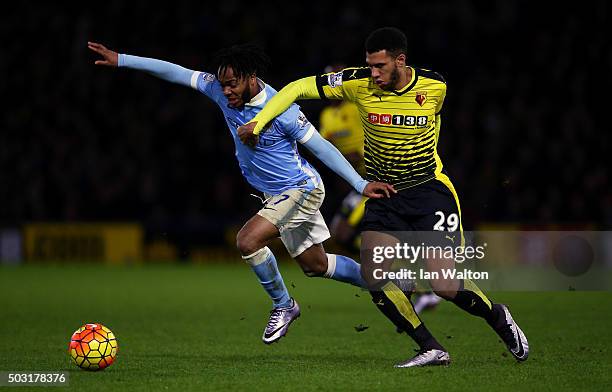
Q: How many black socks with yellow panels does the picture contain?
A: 2